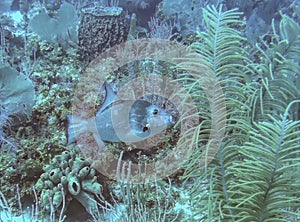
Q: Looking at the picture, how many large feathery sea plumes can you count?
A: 3